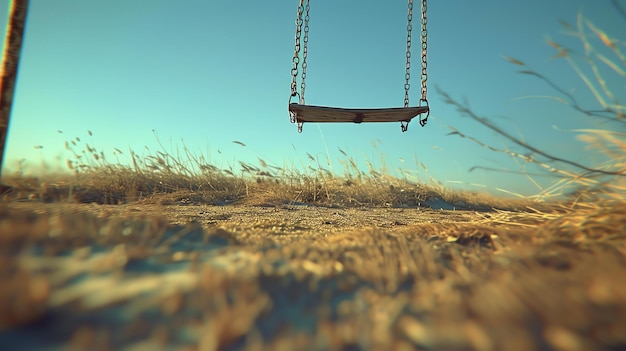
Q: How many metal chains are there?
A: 4